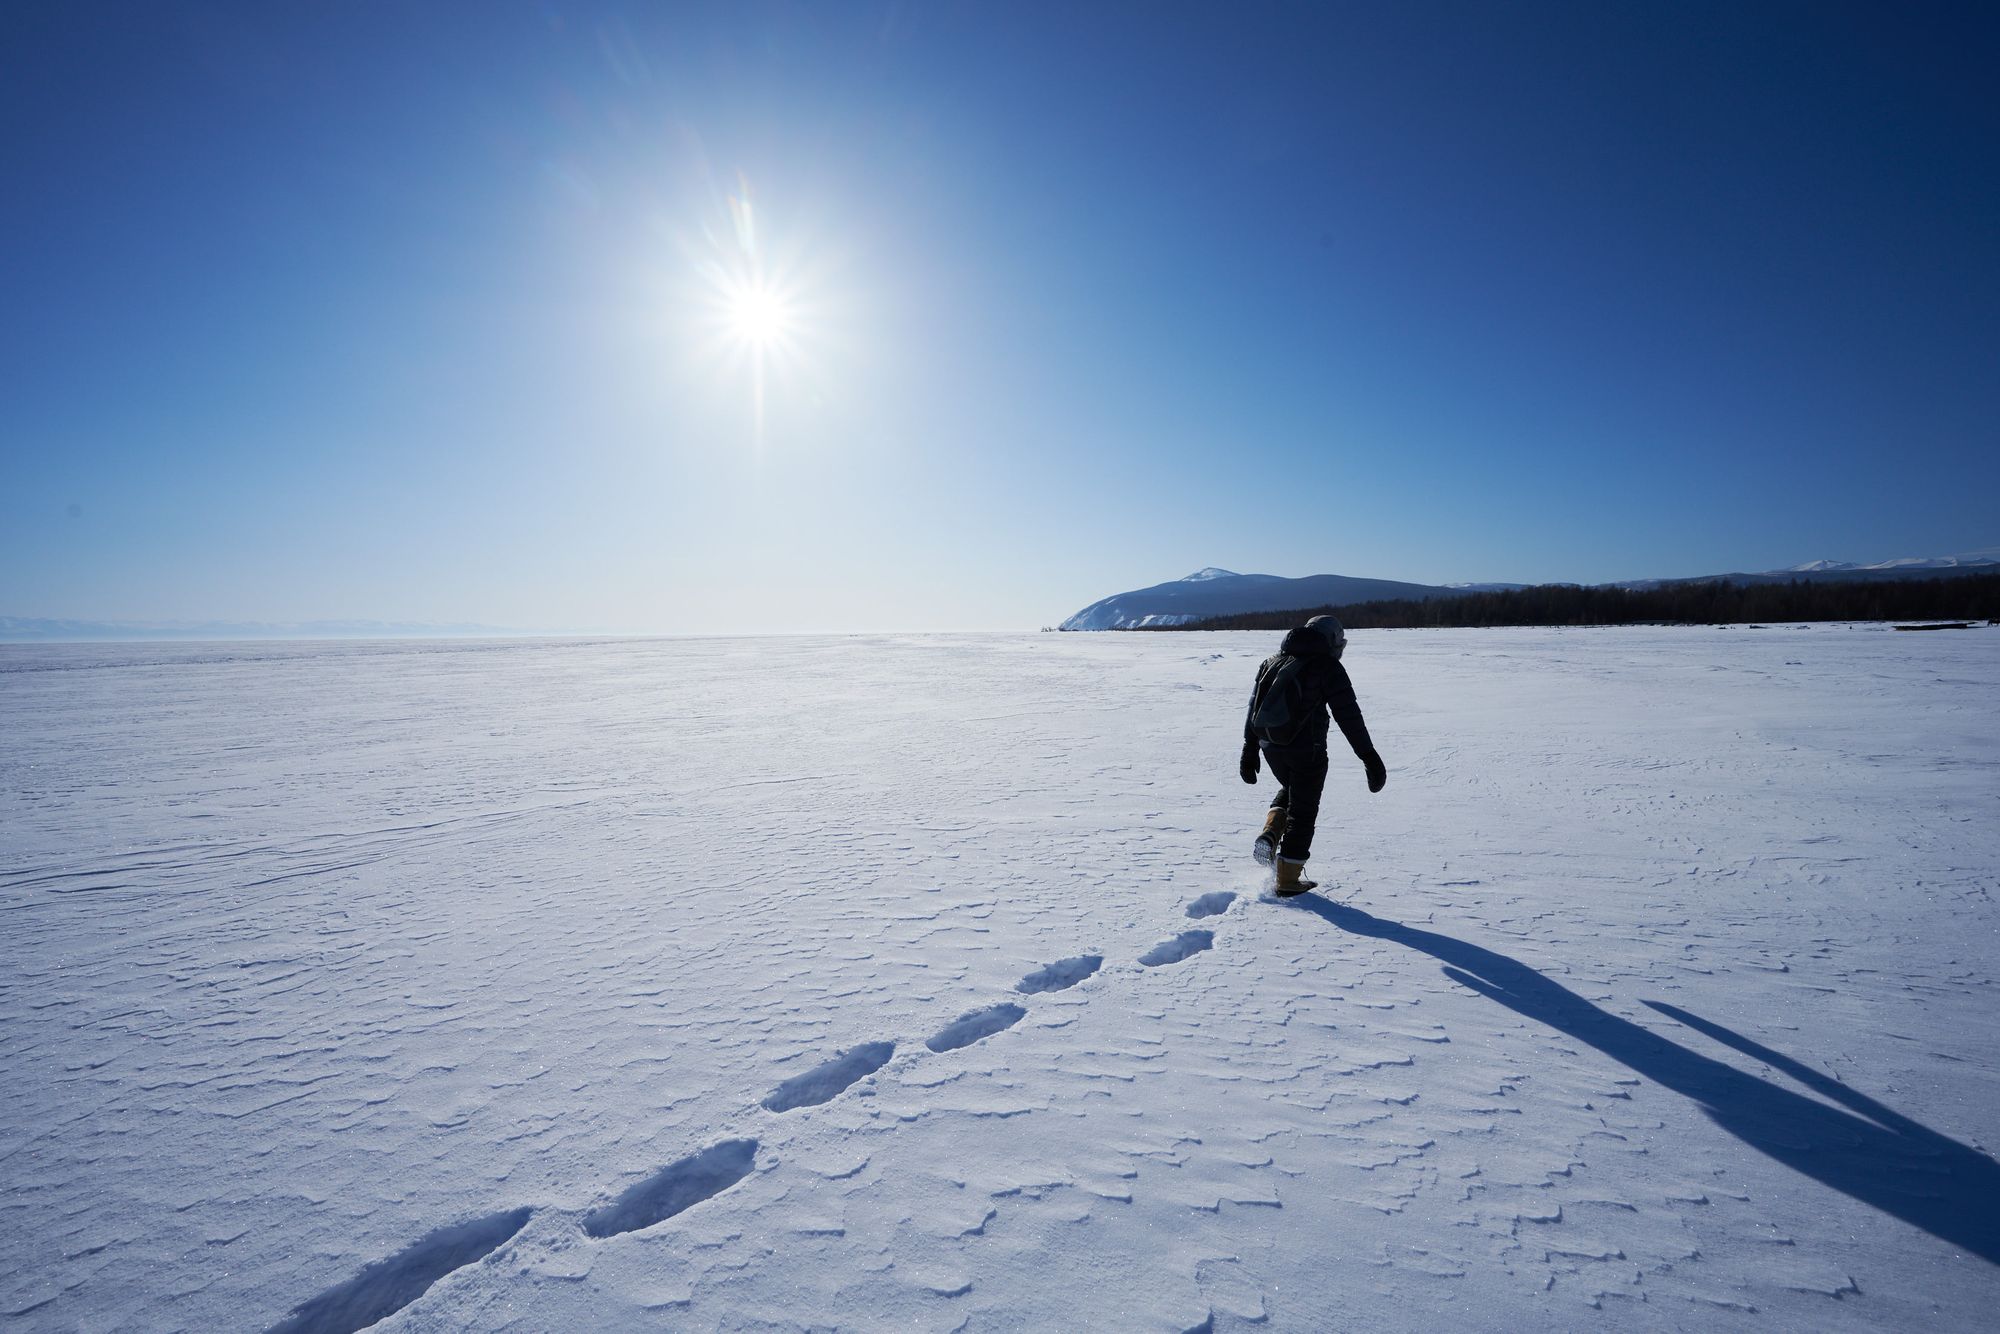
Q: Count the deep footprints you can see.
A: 7